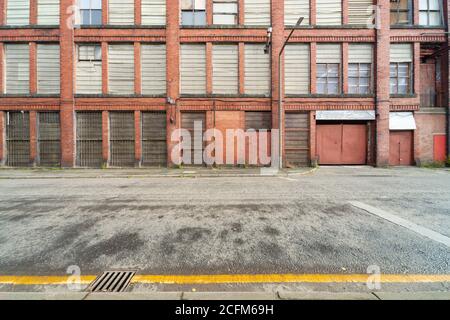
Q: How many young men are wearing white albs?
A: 0